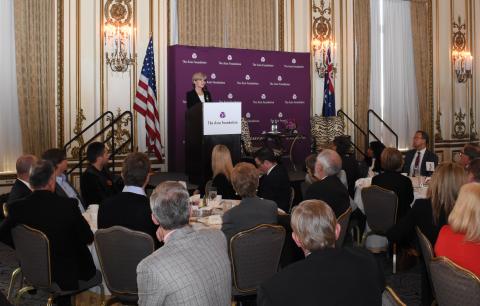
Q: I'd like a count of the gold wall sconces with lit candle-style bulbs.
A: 3